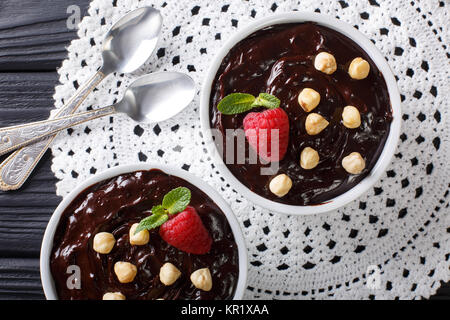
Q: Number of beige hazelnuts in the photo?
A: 14